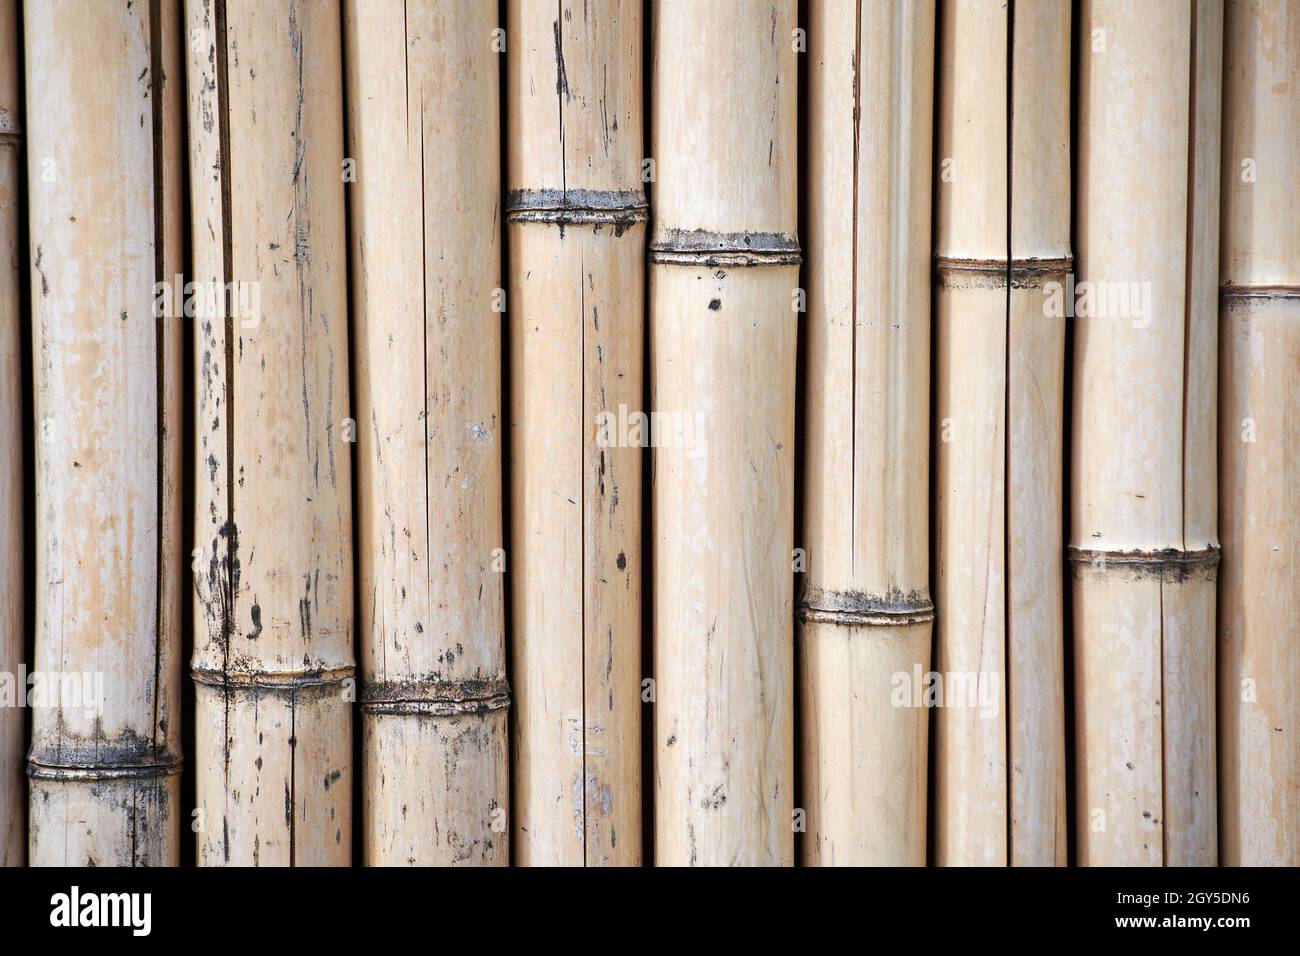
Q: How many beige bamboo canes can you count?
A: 10